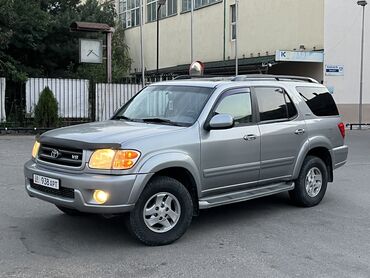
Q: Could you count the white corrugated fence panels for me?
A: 3